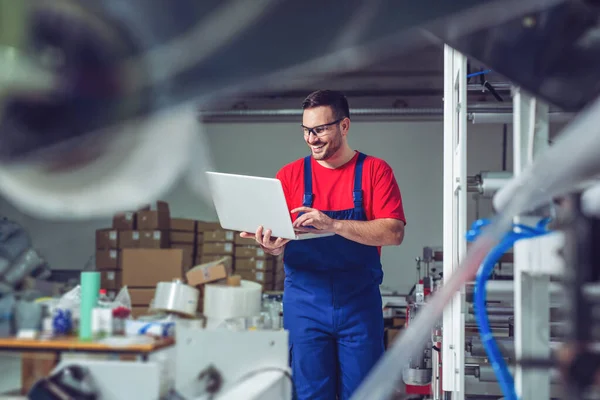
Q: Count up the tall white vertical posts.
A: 2